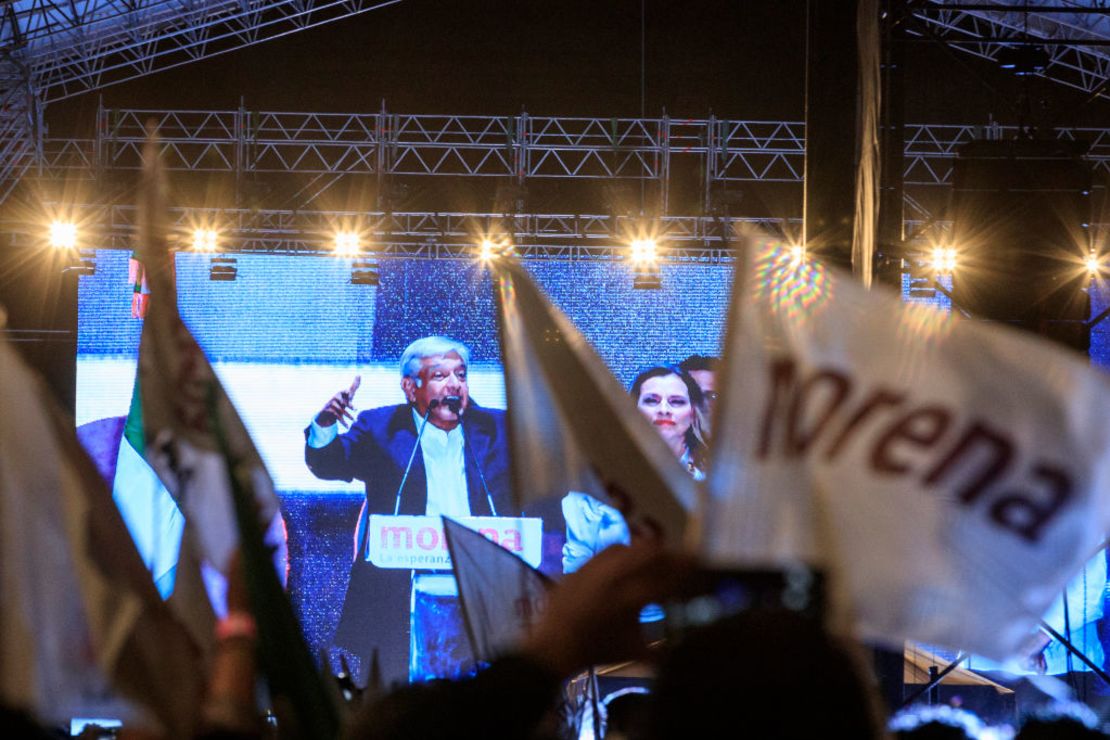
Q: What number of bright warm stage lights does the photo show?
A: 8